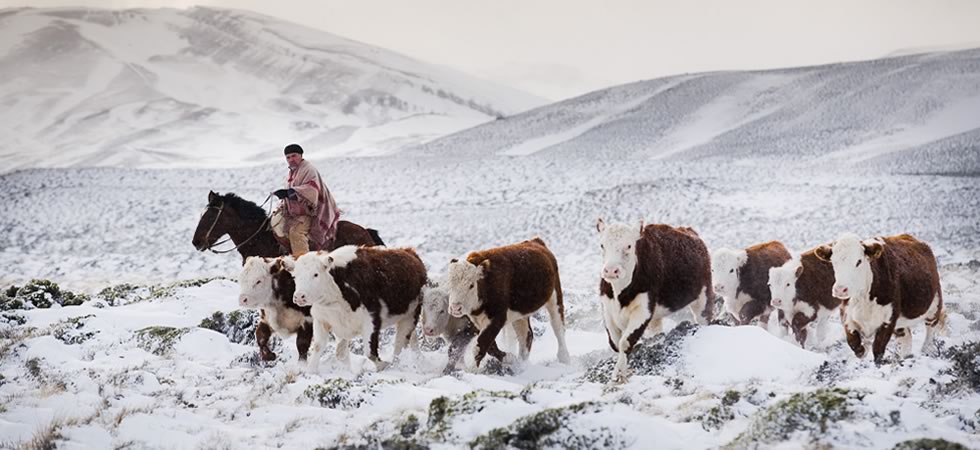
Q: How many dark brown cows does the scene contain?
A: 7